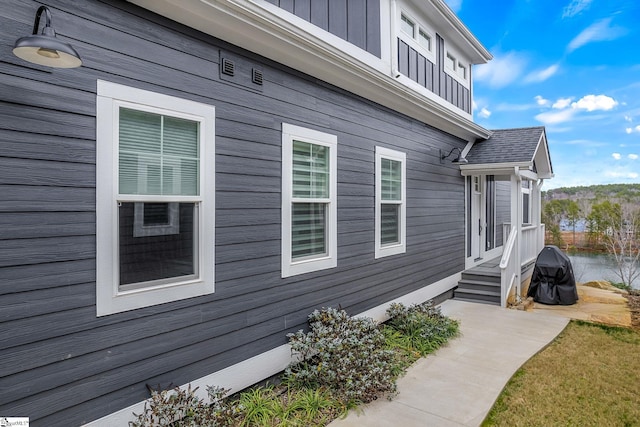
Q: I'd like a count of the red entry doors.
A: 0